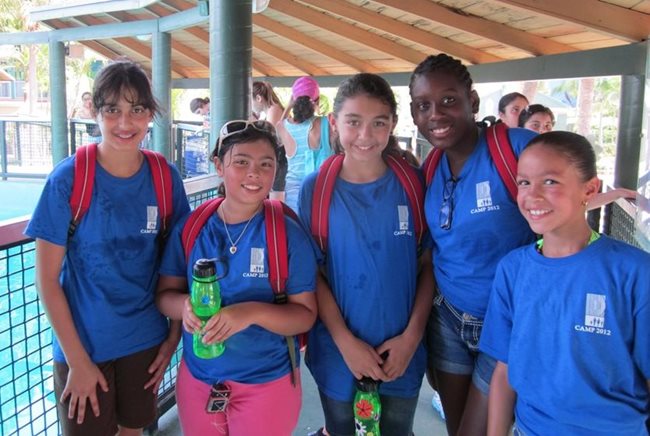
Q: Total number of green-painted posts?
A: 4